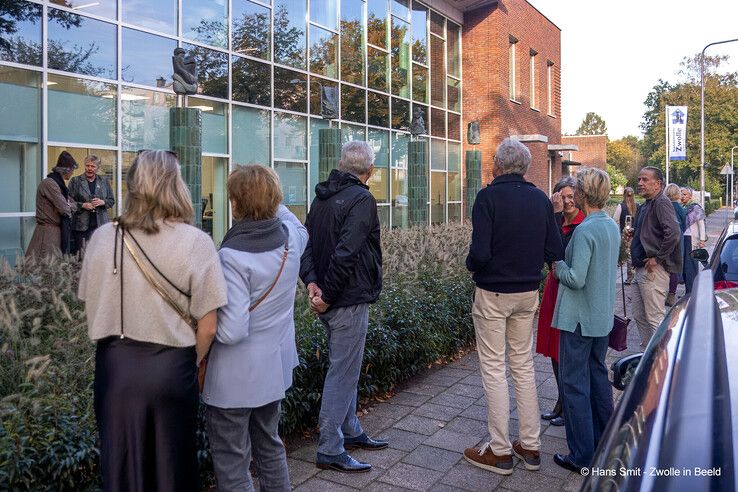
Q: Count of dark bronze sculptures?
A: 4